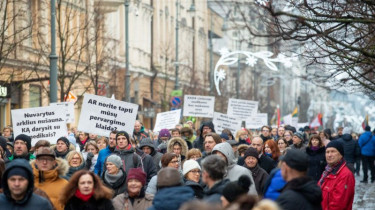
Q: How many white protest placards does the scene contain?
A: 8